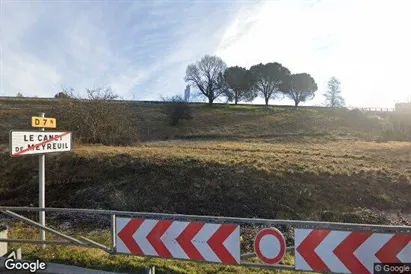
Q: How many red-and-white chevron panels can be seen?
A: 2